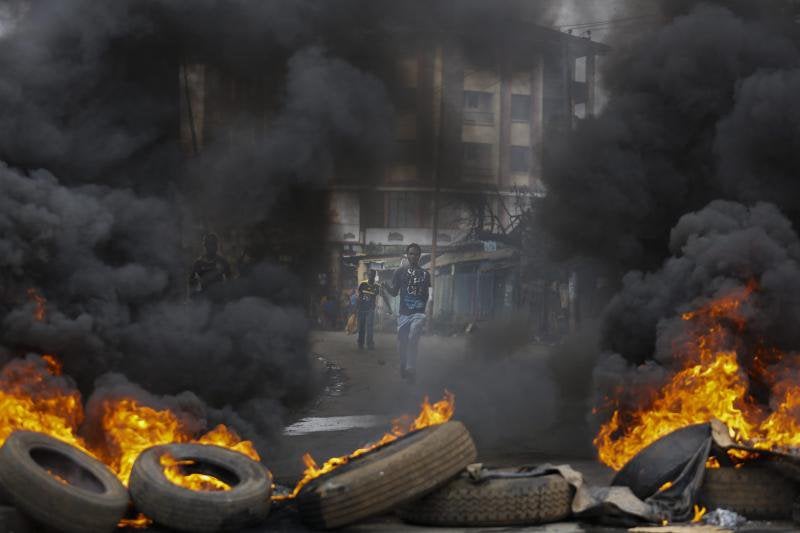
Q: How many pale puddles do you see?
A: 1